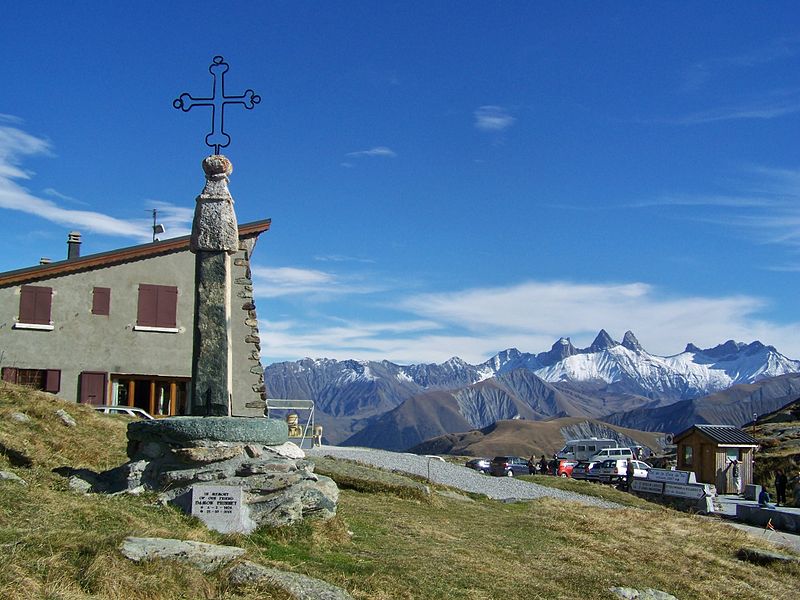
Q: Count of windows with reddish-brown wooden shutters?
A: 4